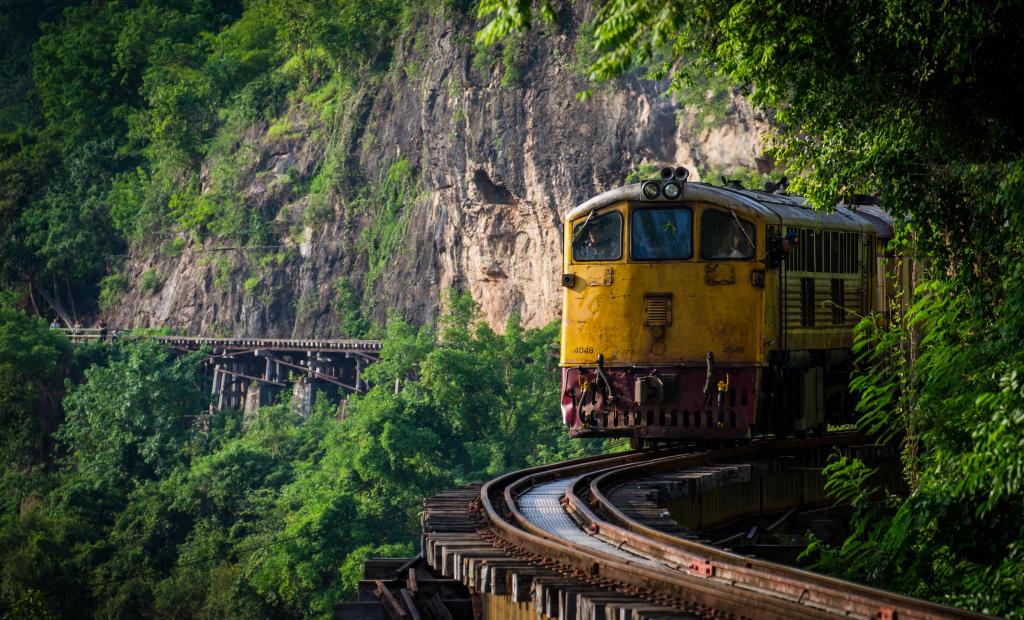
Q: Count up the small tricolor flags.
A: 0